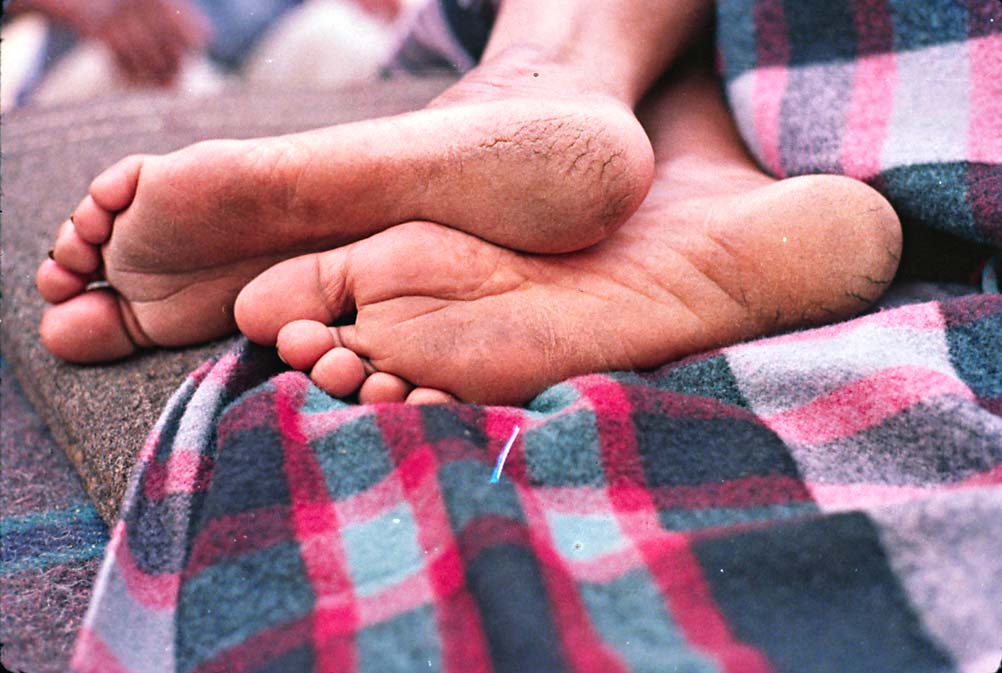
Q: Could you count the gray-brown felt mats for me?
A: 1